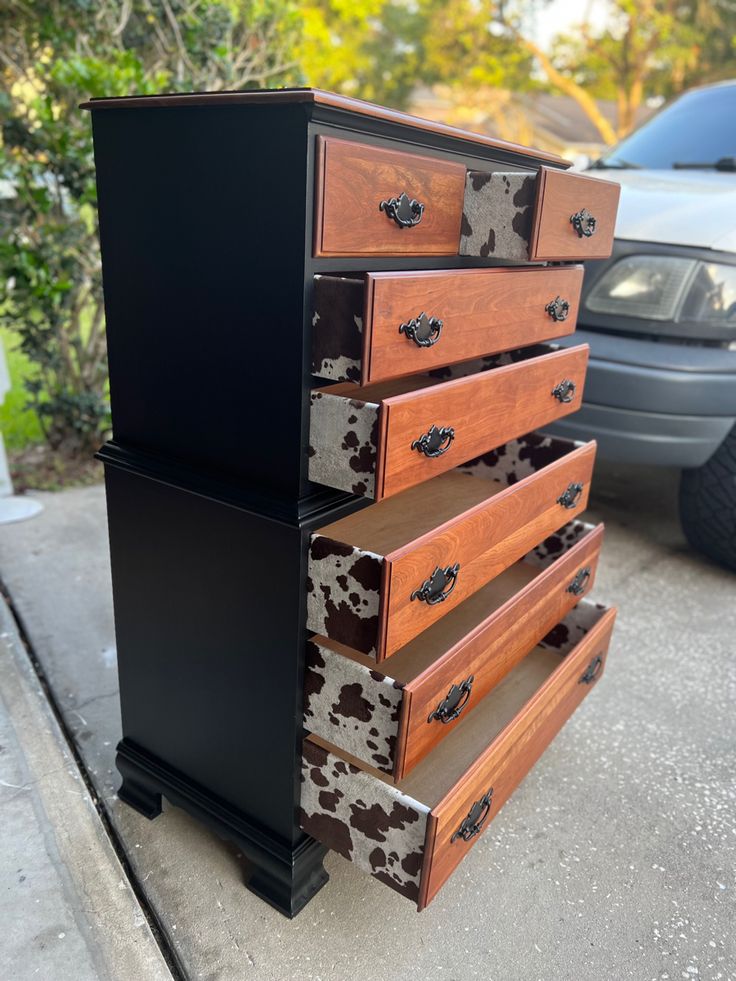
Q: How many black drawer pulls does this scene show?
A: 12